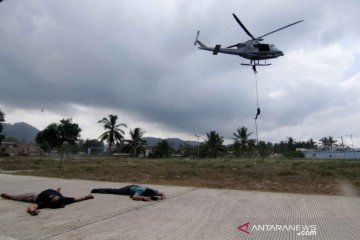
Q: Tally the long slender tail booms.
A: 1